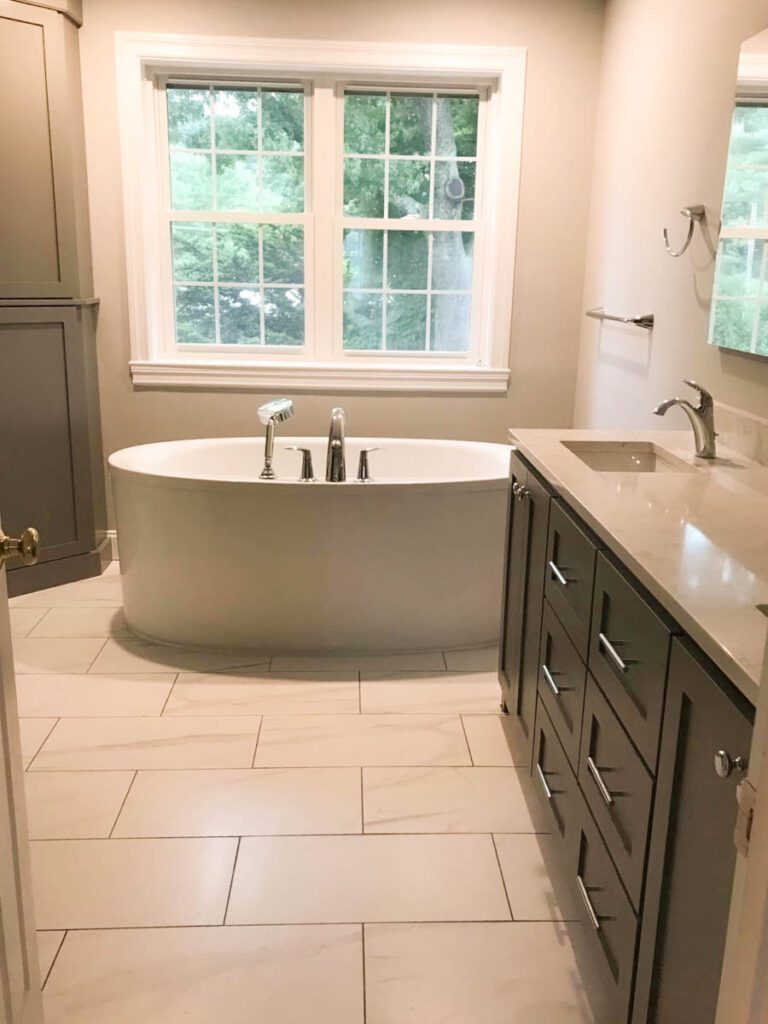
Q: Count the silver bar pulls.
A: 6